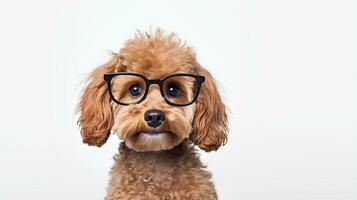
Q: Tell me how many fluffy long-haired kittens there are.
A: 0